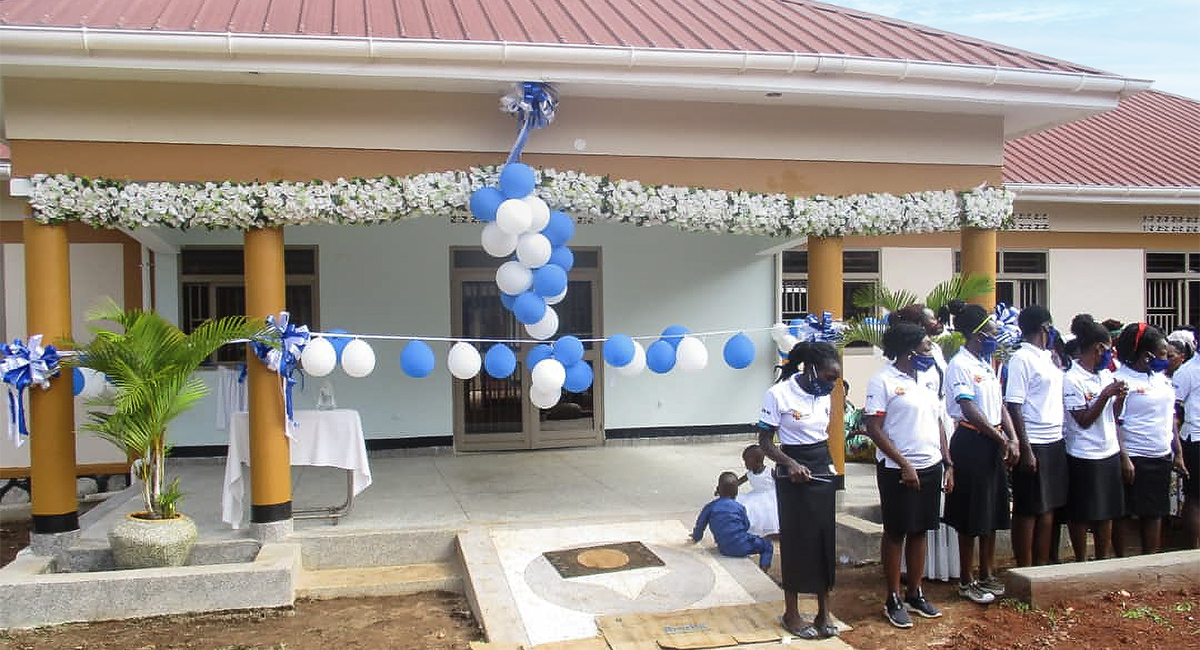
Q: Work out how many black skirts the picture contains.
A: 7